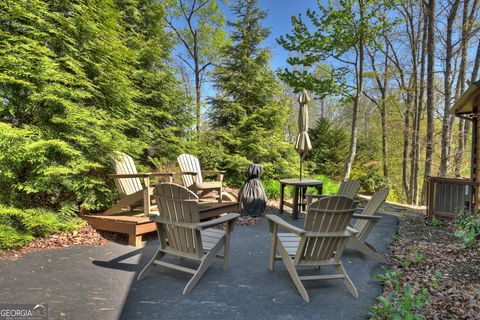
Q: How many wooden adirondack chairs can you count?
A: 6